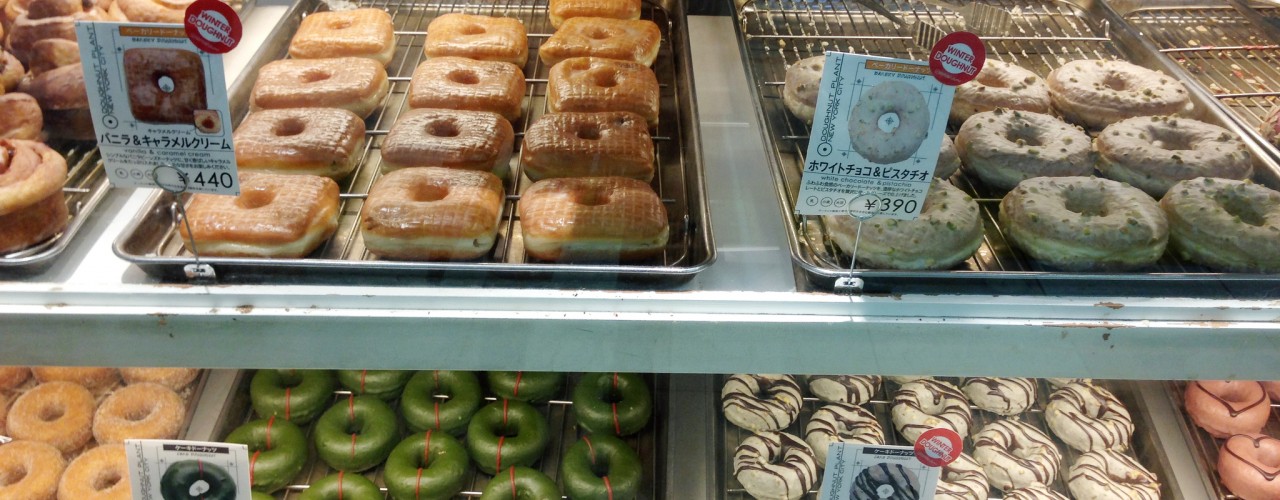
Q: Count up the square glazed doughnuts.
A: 13